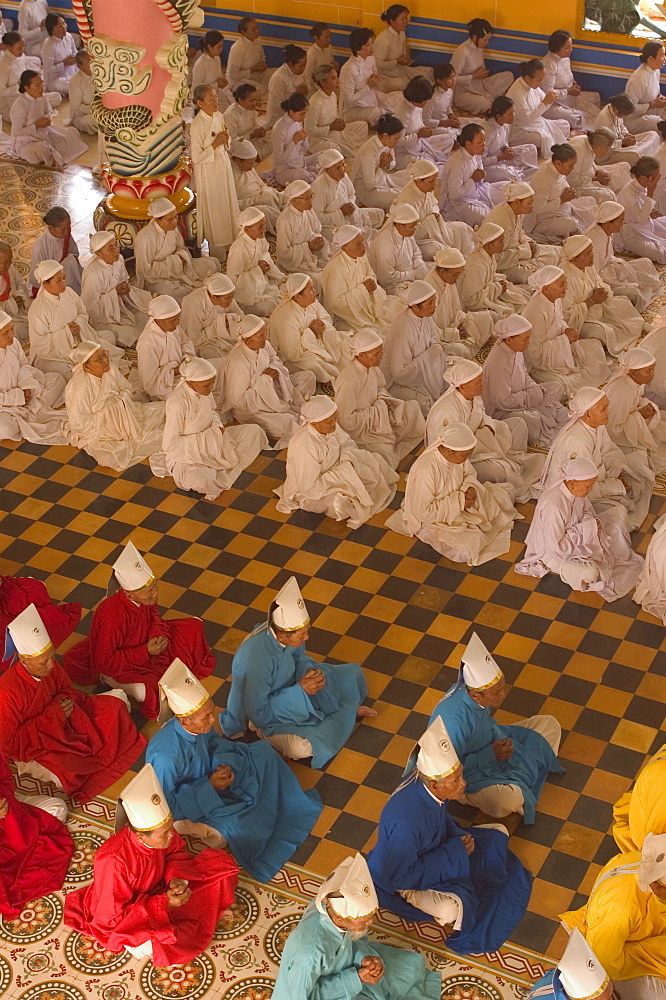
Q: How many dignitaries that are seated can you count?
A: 13